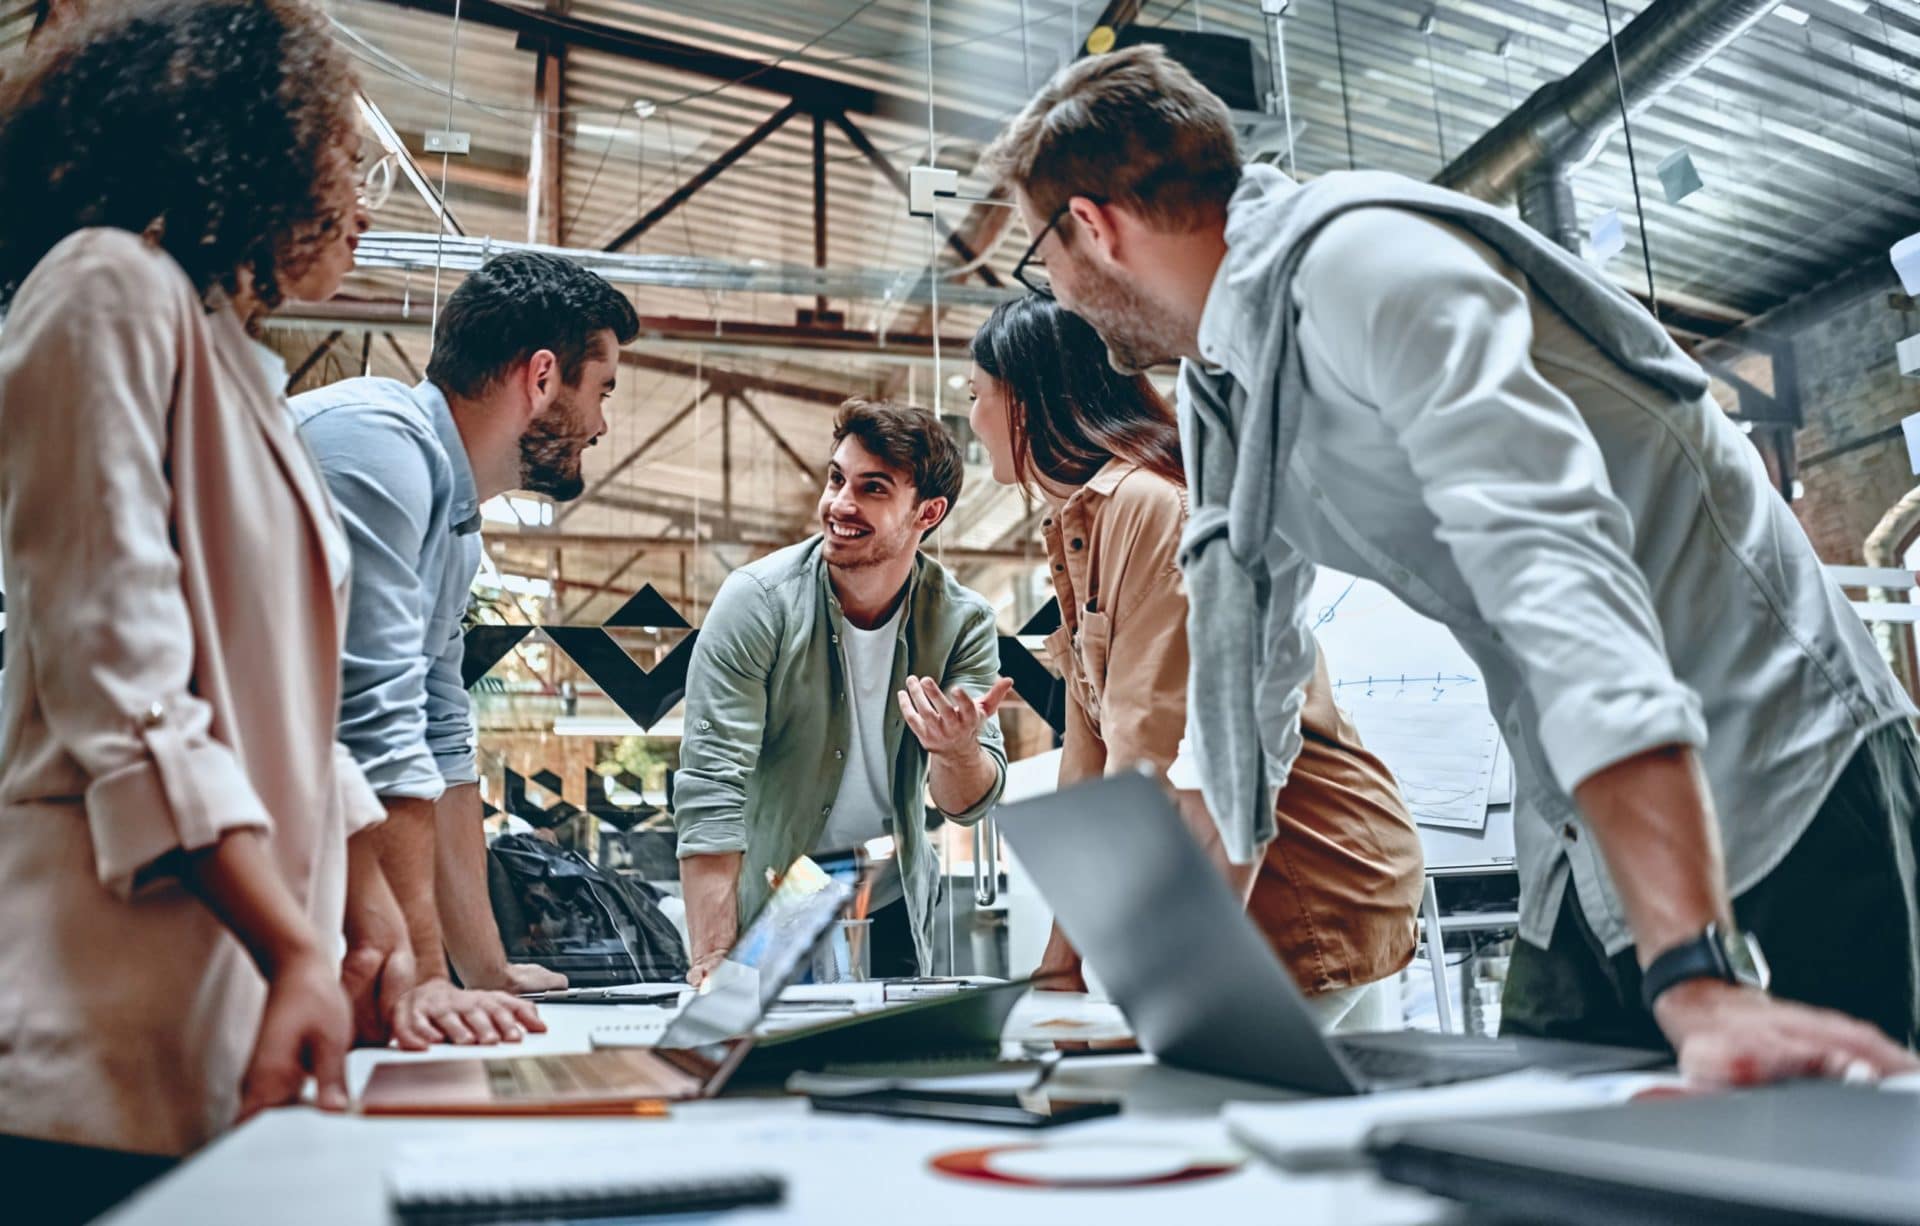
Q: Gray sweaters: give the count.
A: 1